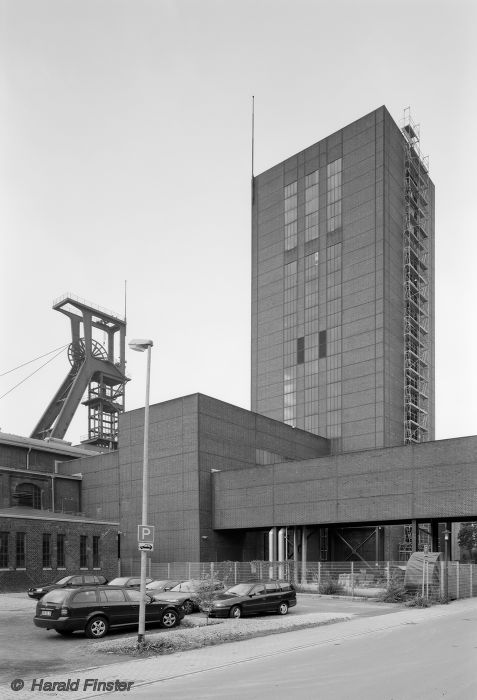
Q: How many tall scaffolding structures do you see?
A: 1